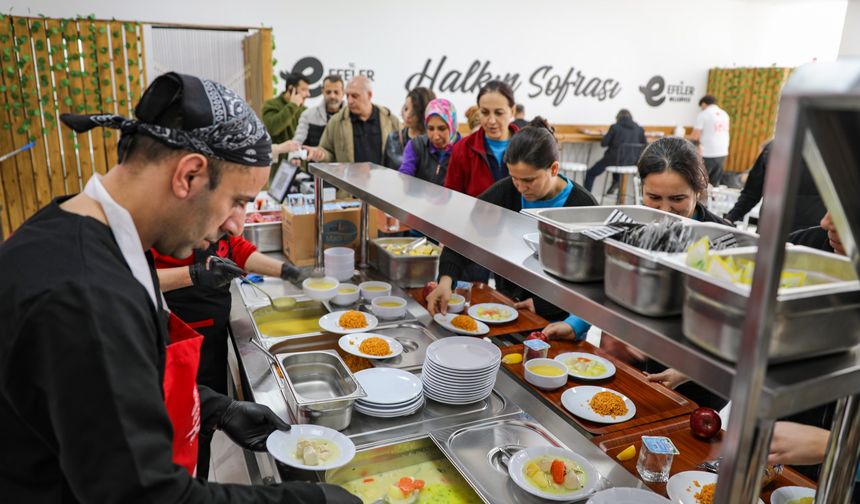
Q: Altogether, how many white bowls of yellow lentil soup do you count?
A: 6